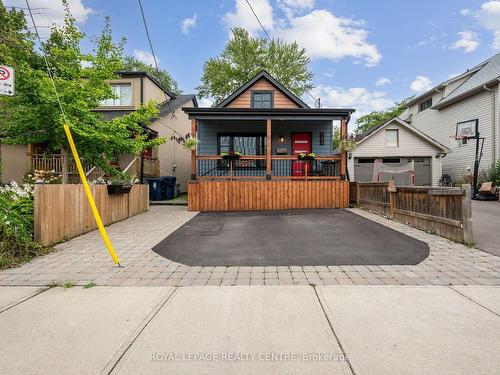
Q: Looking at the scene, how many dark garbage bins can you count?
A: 2